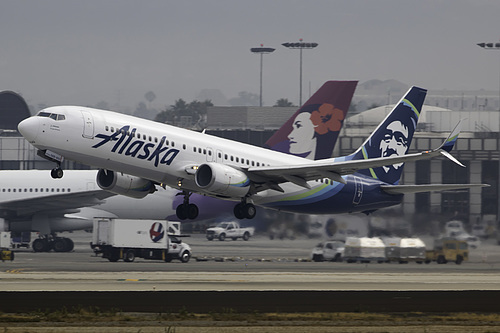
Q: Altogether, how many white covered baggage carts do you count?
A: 2